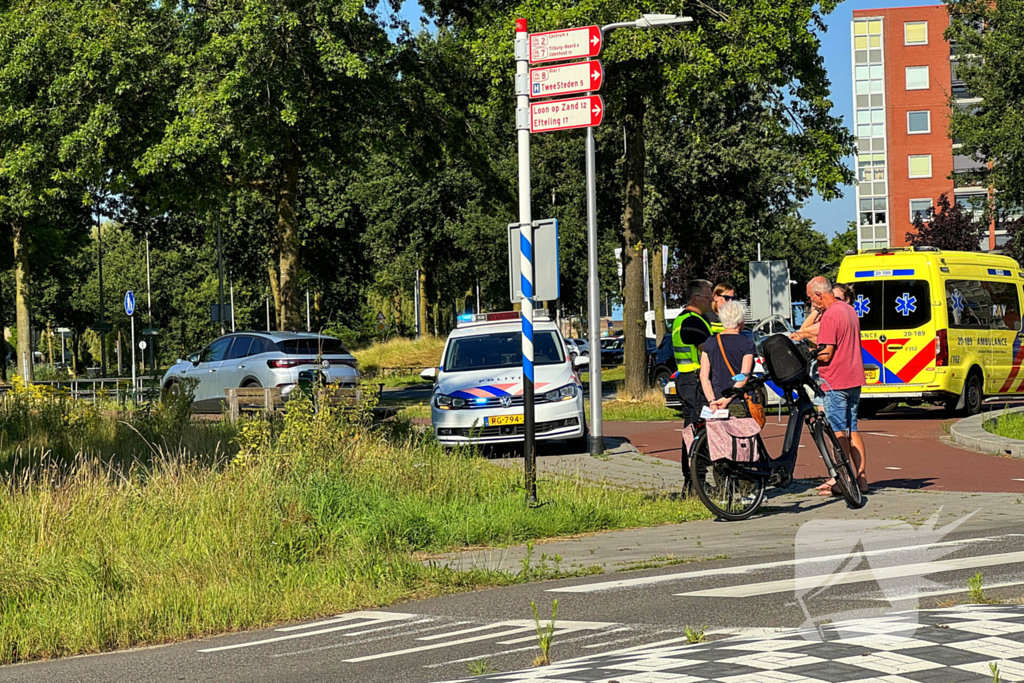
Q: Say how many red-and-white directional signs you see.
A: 3